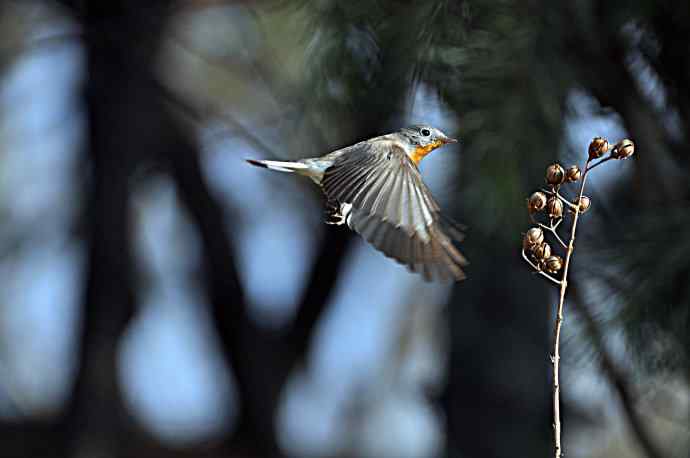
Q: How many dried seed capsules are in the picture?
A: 10